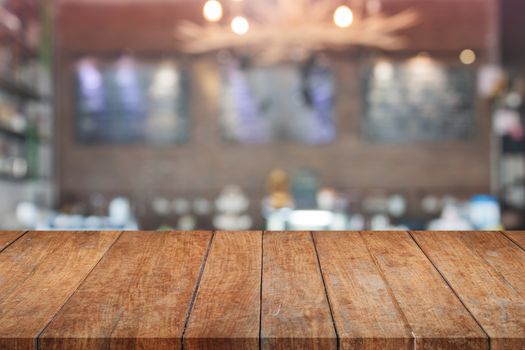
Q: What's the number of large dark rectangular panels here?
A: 3